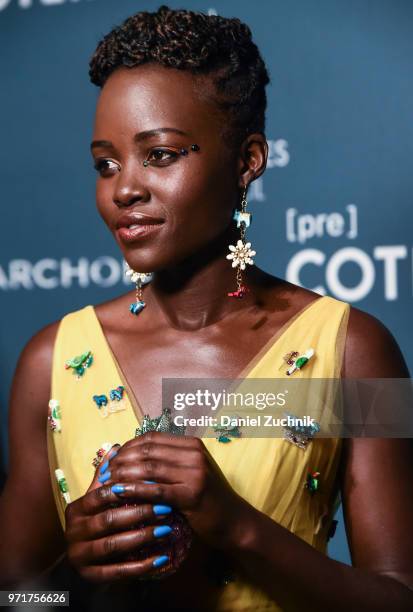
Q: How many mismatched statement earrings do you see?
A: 2